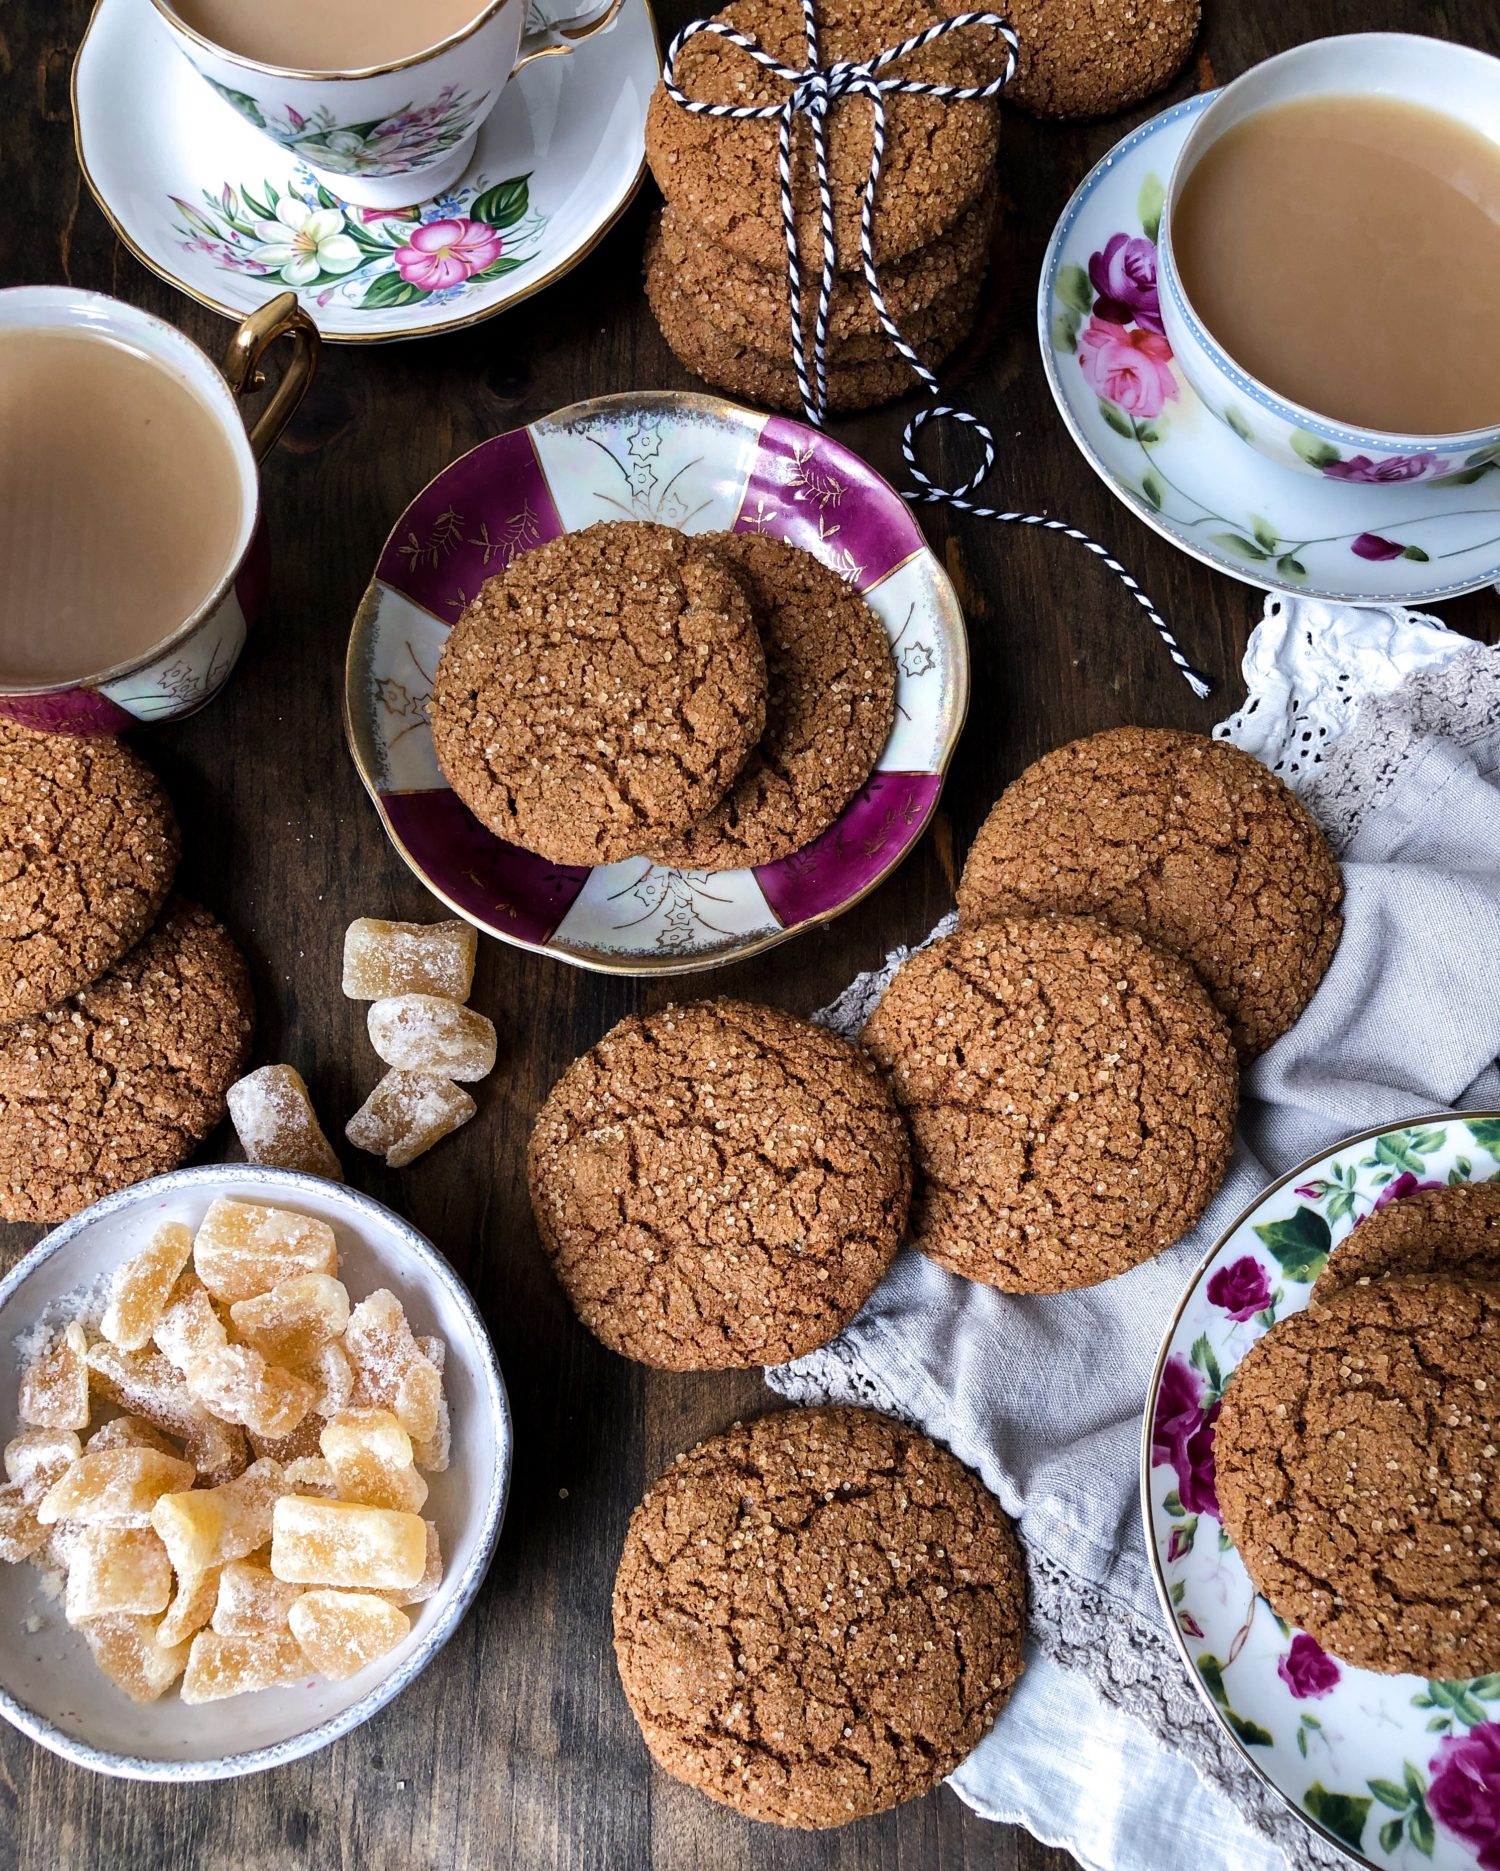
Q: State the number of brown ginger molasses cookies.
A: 15